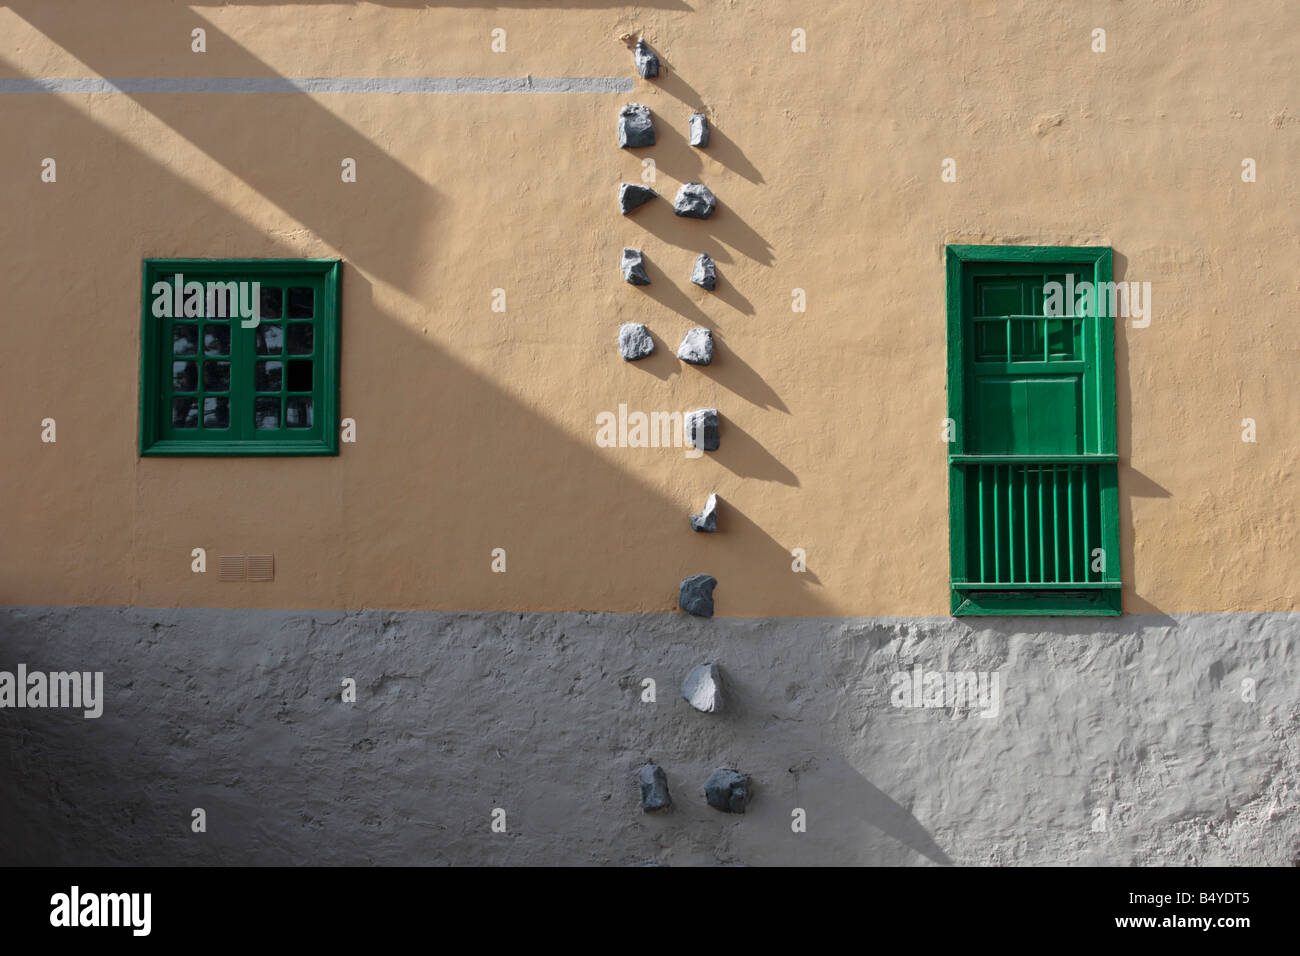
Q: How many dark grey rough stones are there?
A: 15